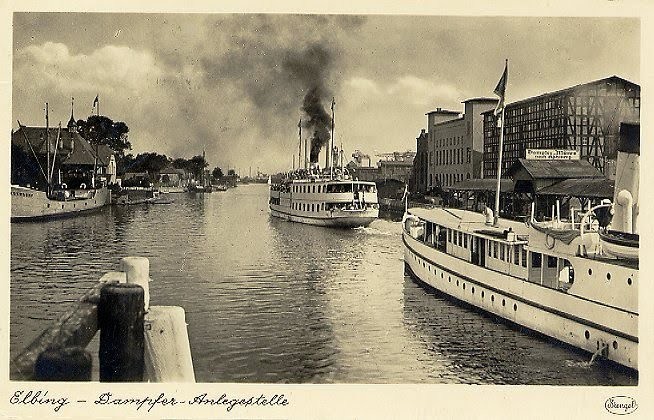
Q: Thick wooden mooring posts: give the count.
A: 4